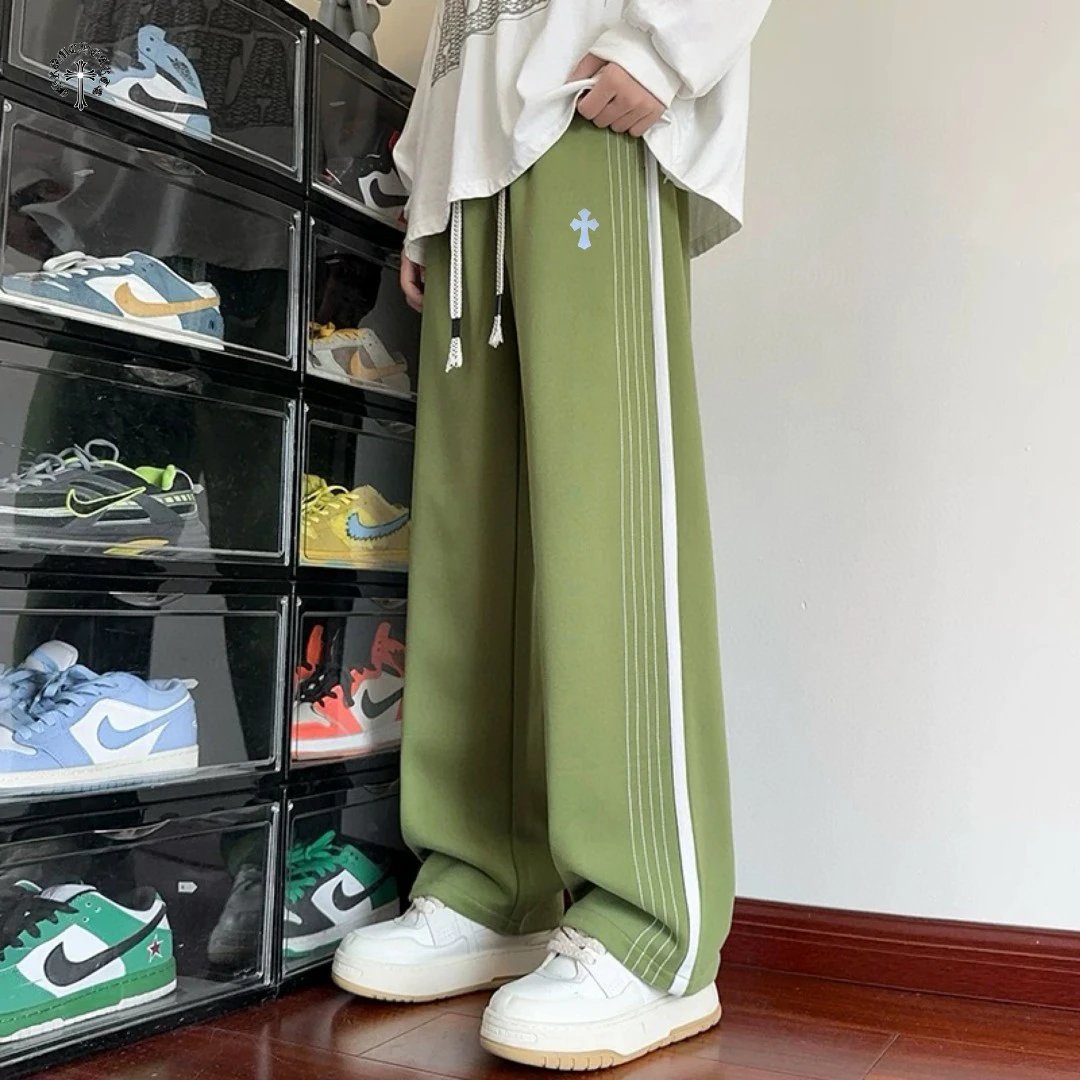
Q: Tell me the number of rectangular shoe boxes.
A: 10